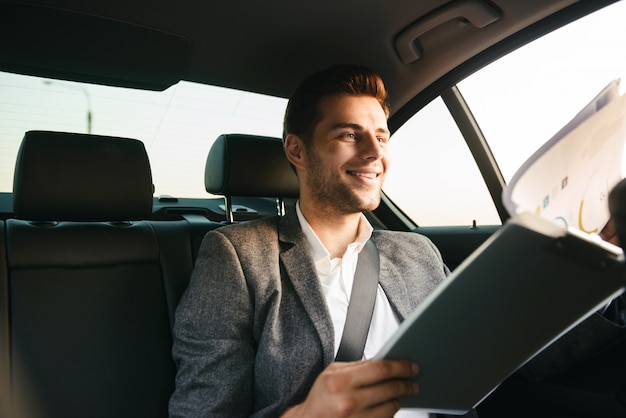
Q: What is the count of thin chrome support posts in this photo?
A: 2